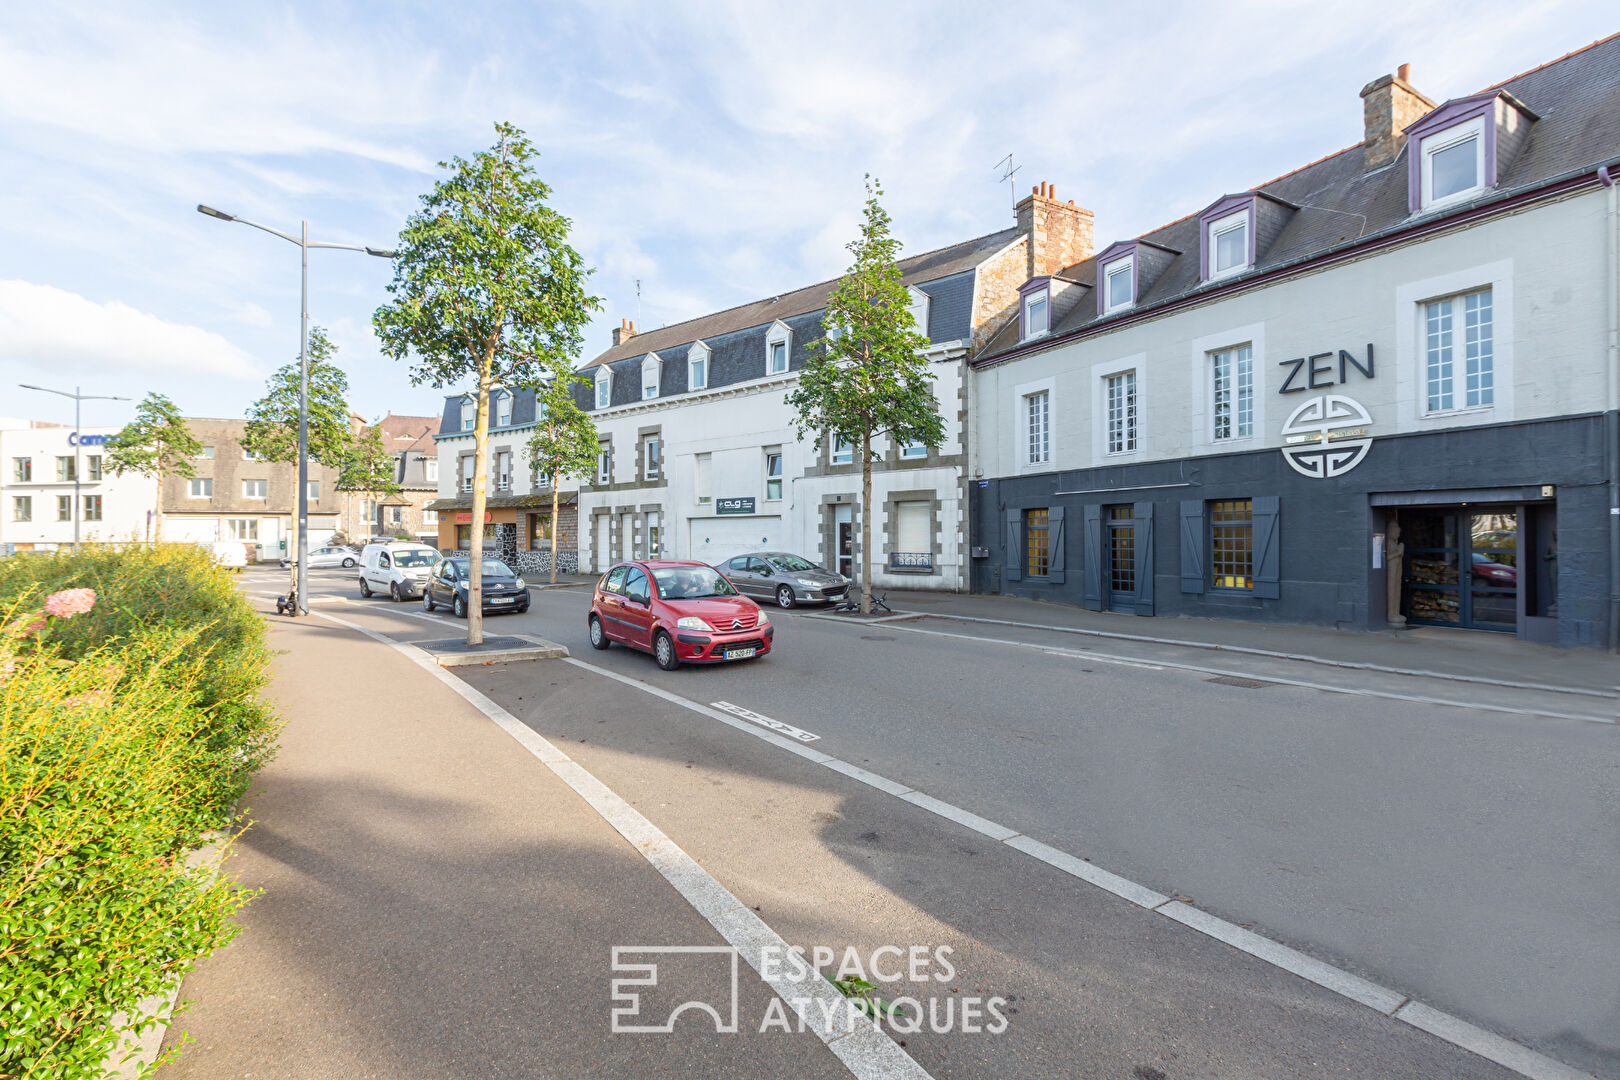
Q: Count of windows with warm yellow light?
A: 2